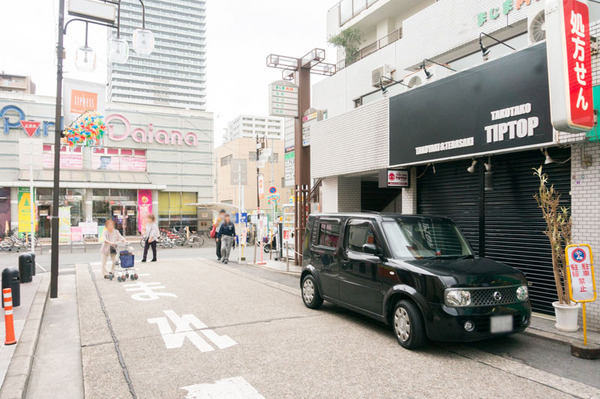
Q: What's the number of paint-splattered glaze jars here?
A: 0